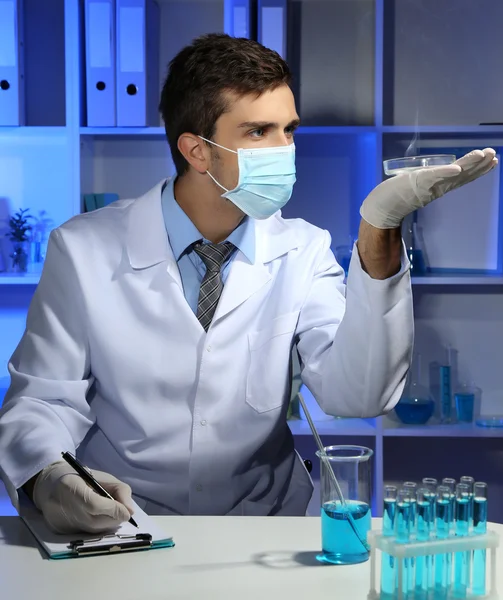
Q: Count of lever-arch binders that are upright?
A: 5